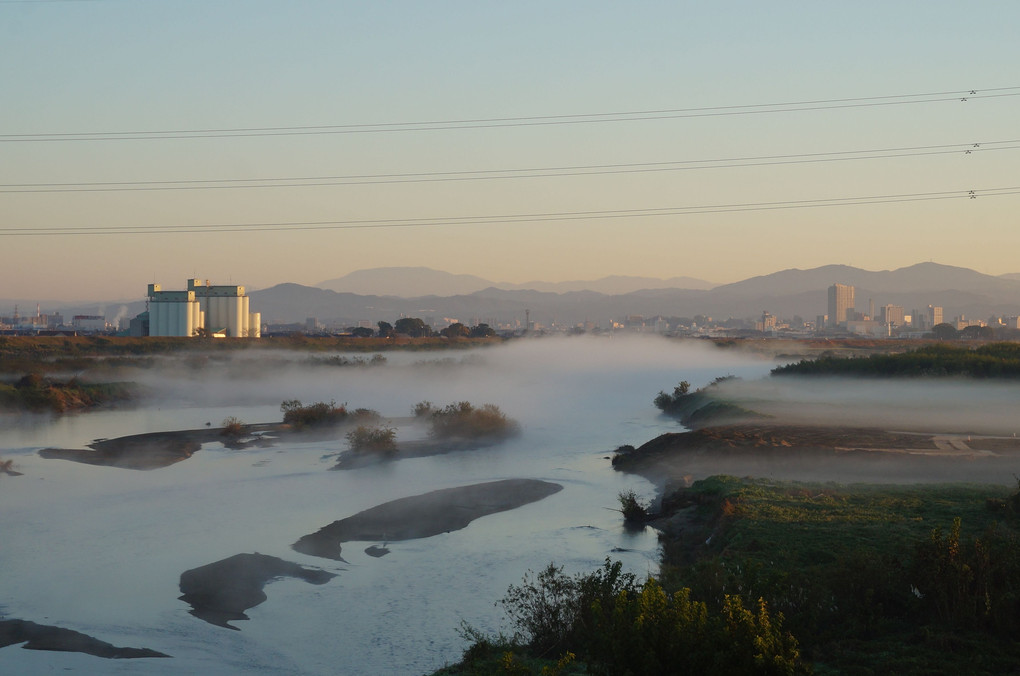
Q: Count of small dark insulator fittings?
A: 6